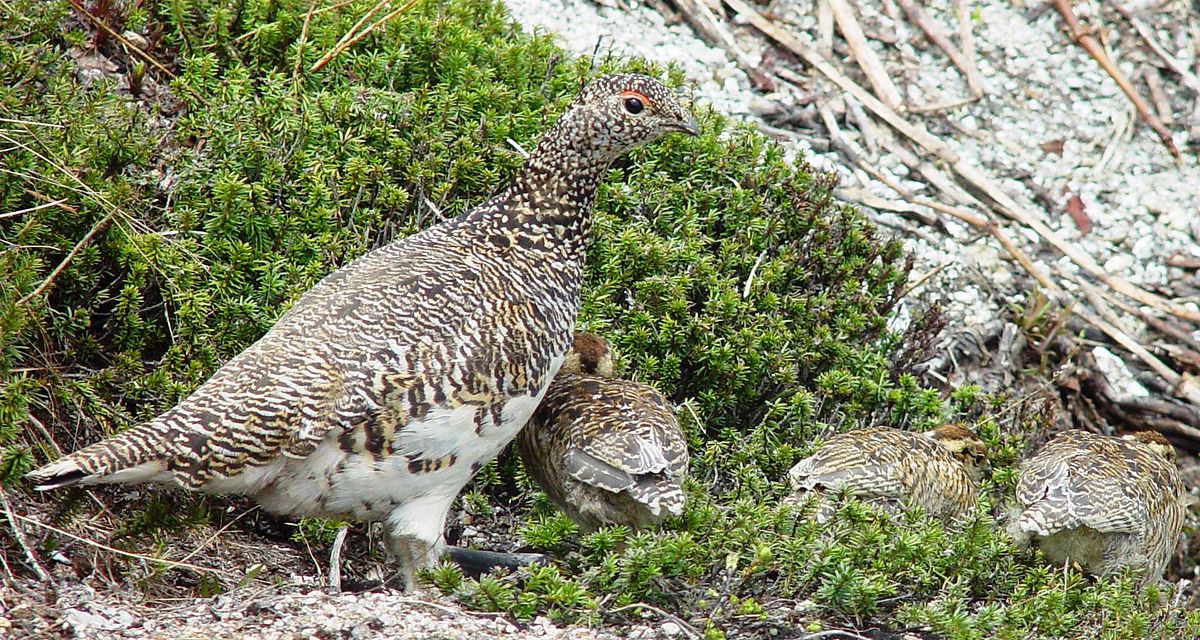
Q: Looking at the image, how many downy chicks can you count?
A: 3